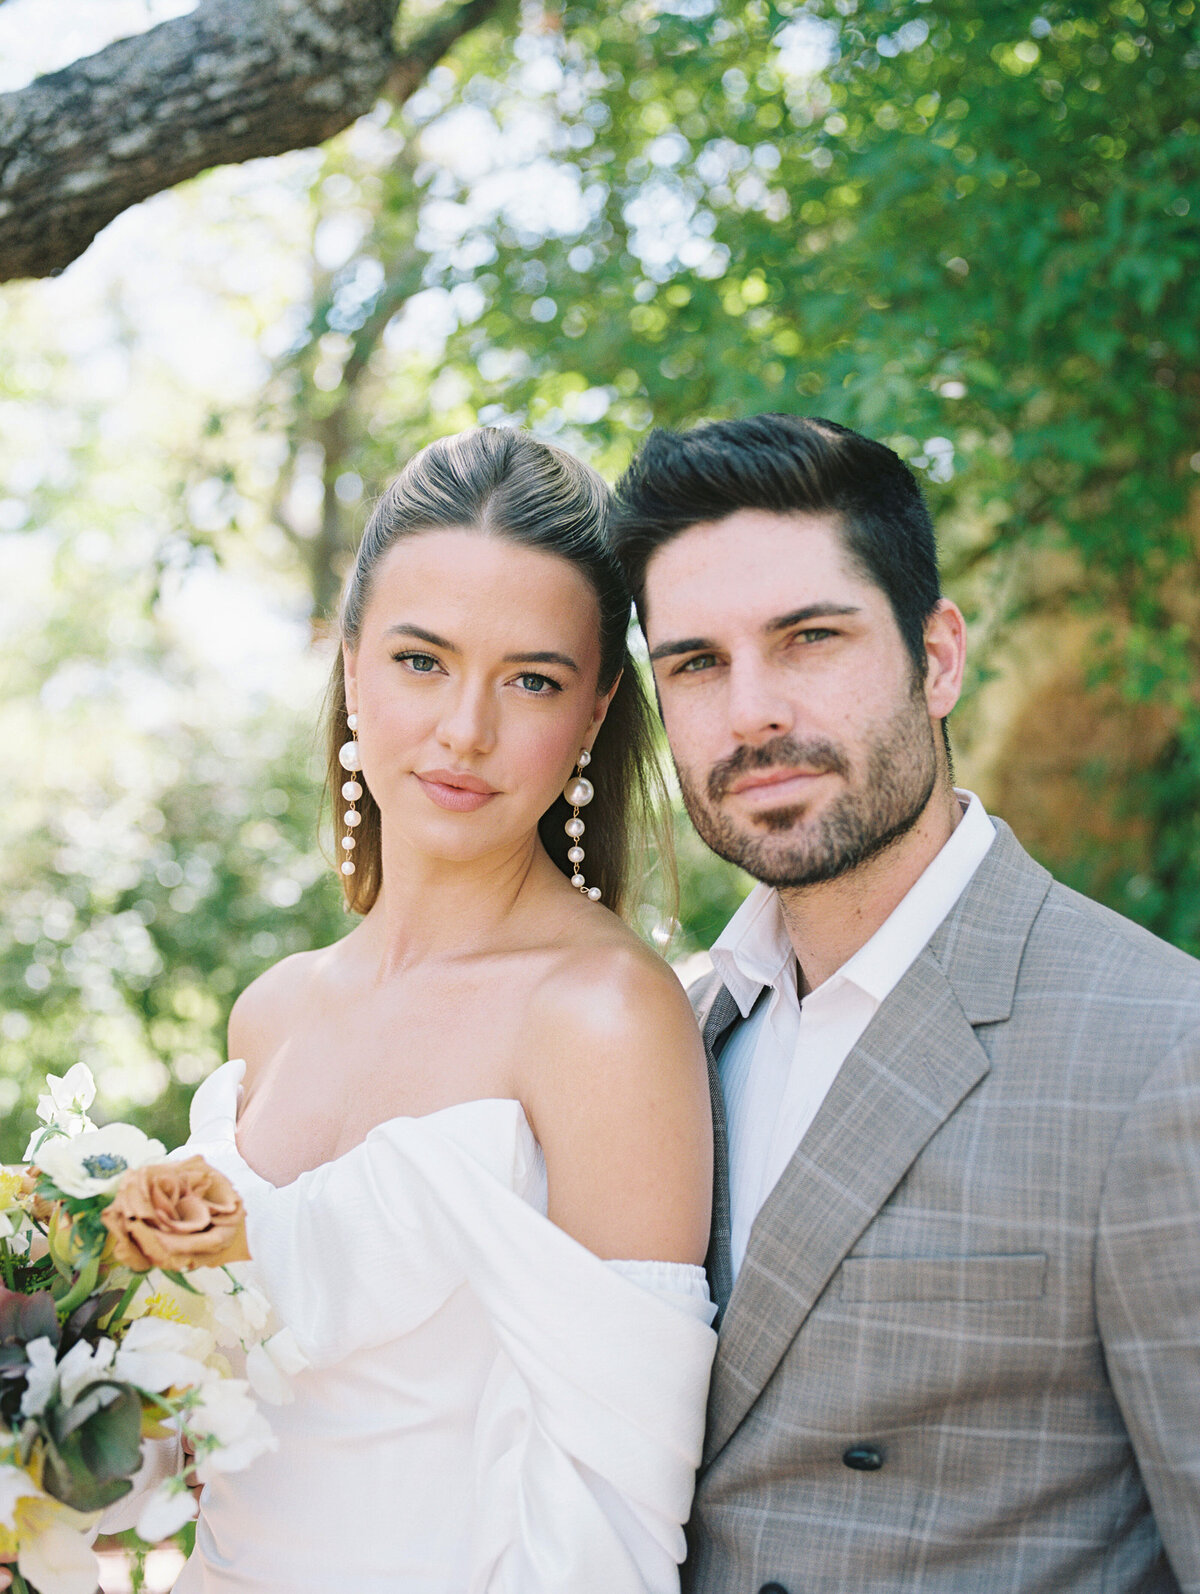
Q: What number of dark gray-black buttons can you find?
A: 2